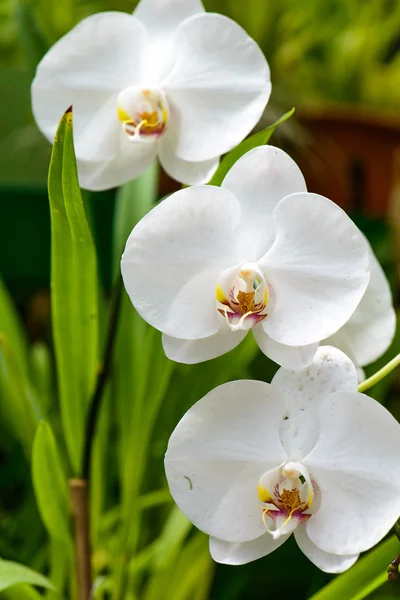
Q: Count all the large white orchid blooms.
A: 3